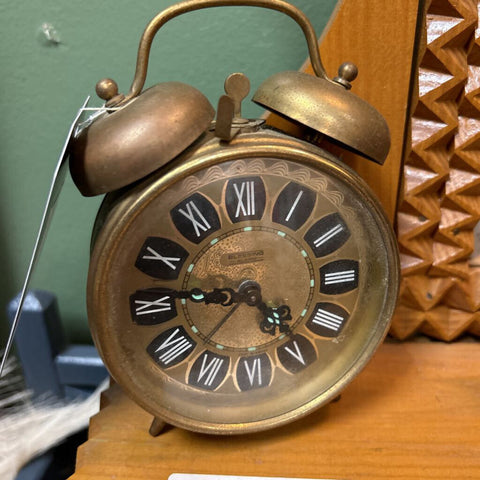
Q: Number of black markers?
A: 12